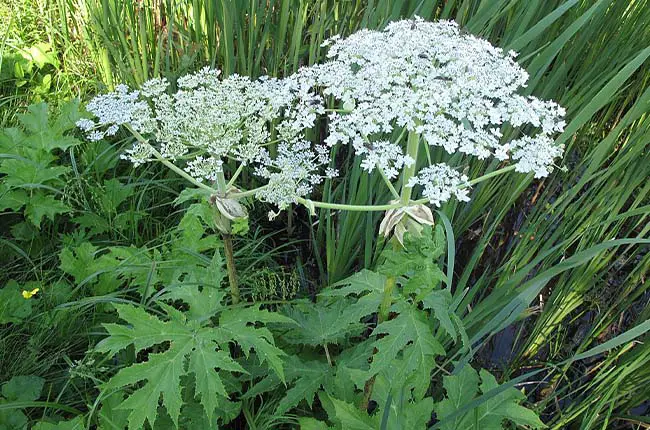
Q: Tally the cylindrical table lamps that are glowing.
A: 0